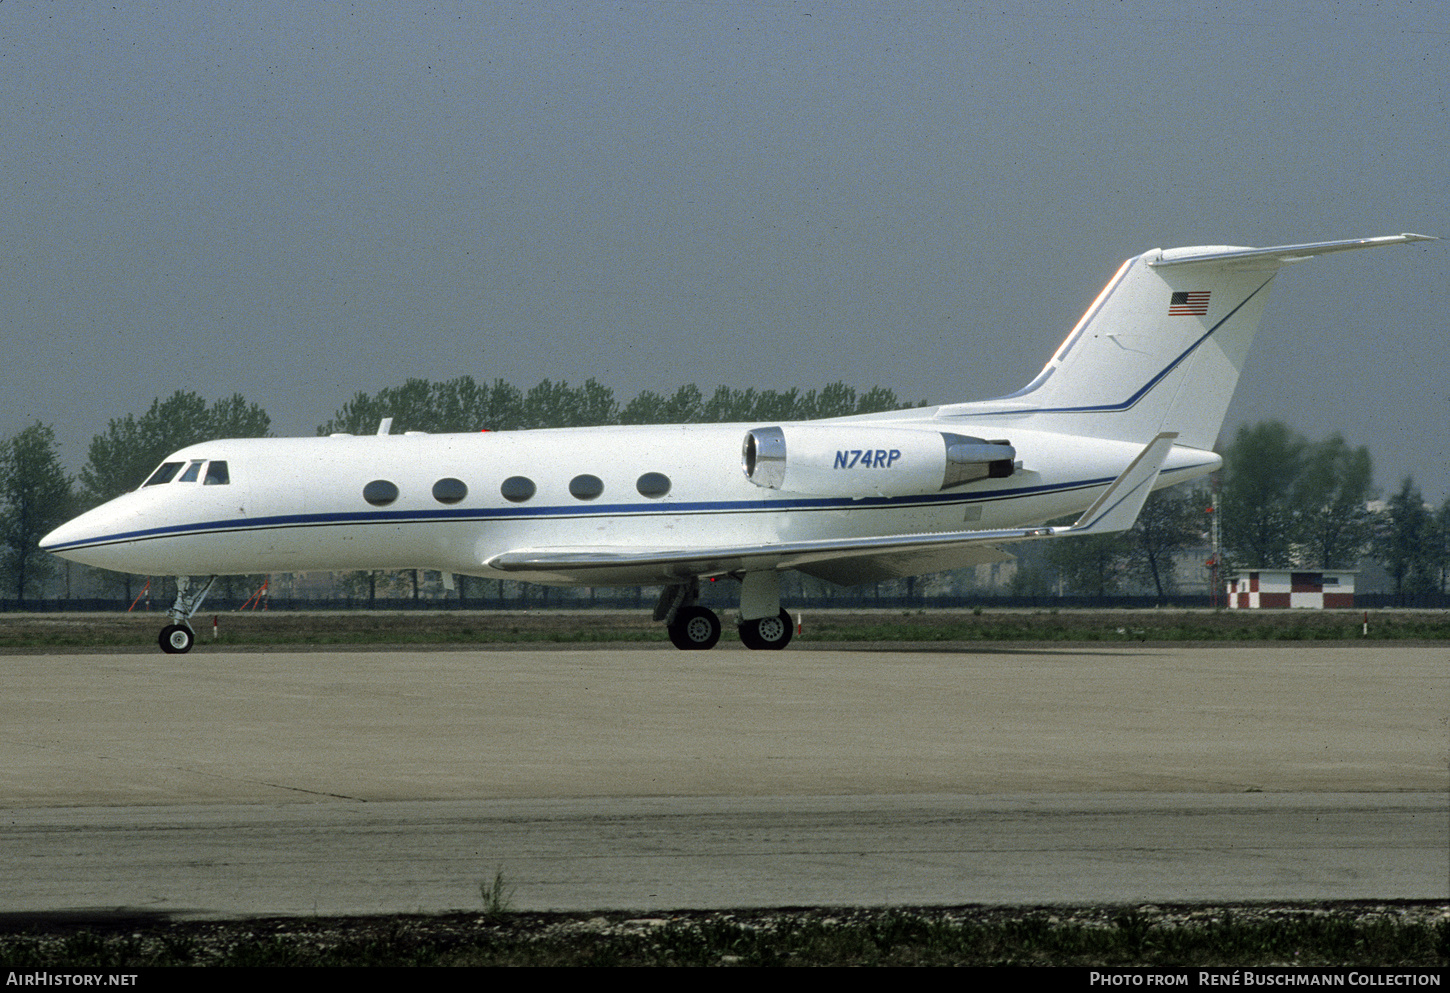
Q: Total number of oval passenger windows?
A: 5